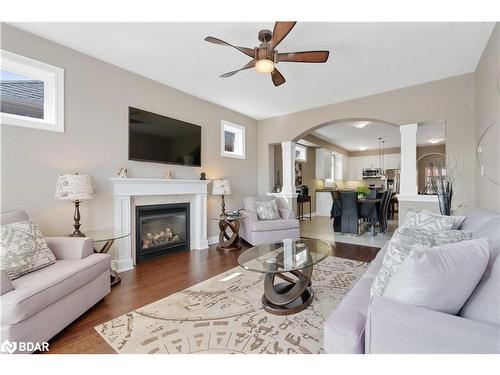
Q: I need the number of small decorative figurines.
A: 3